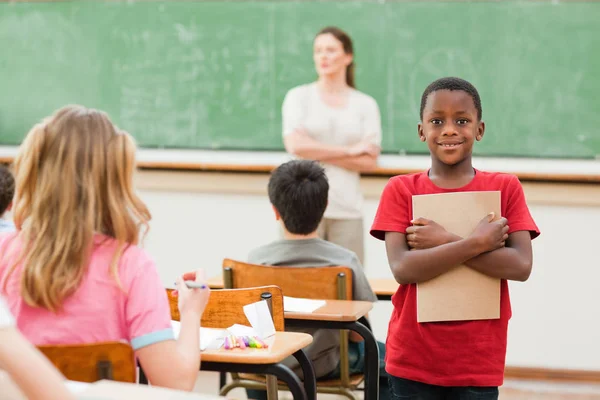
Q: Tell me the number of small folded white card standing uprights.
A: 1